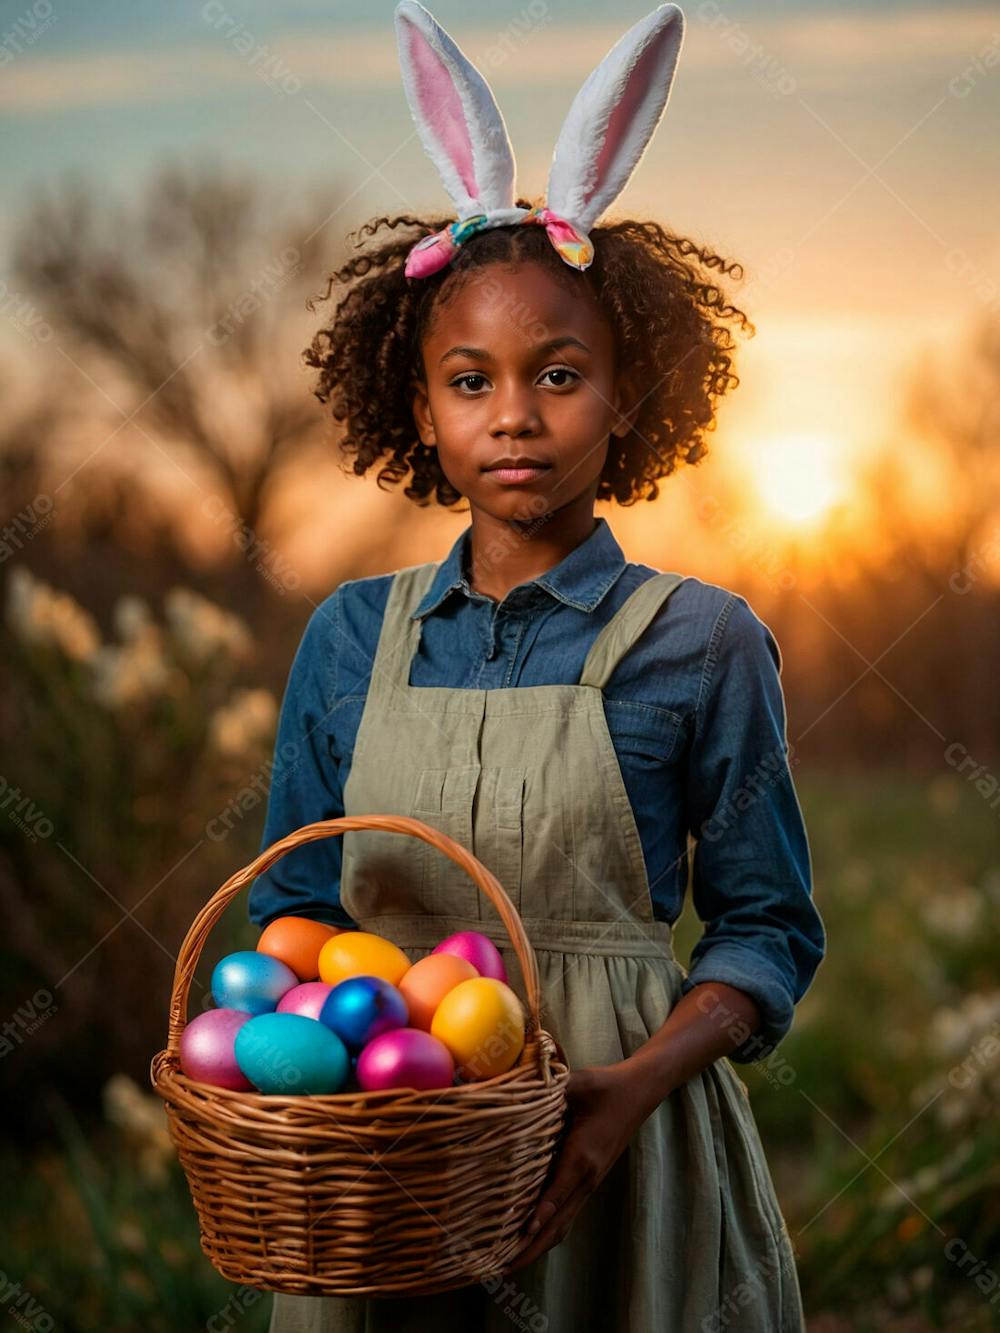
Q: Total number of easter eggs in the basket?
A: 11